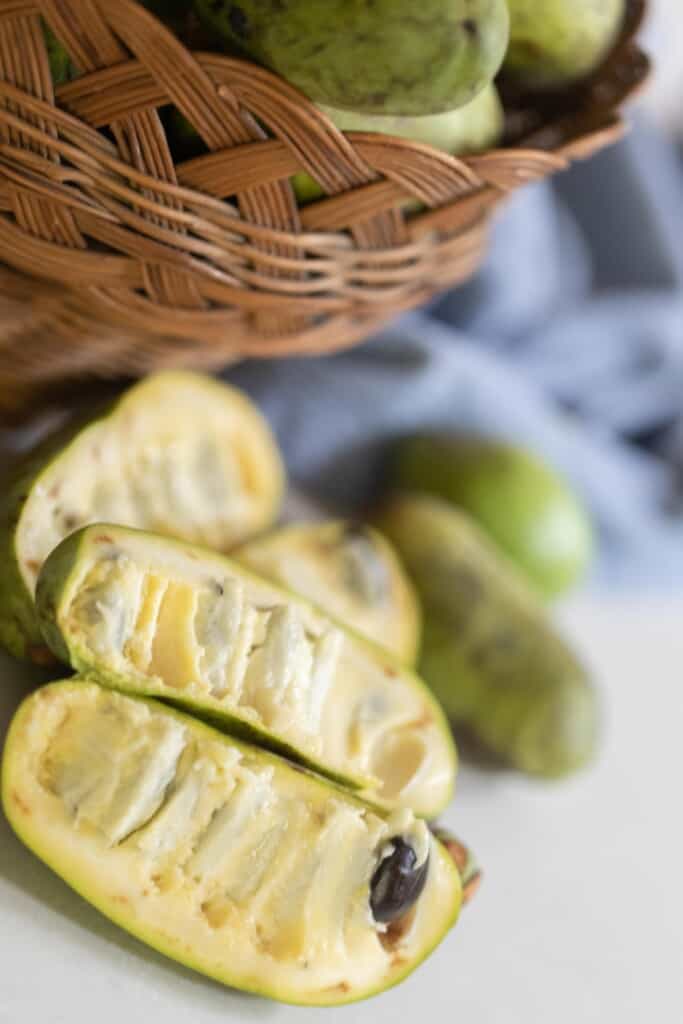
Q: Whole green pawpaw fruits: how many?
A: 5